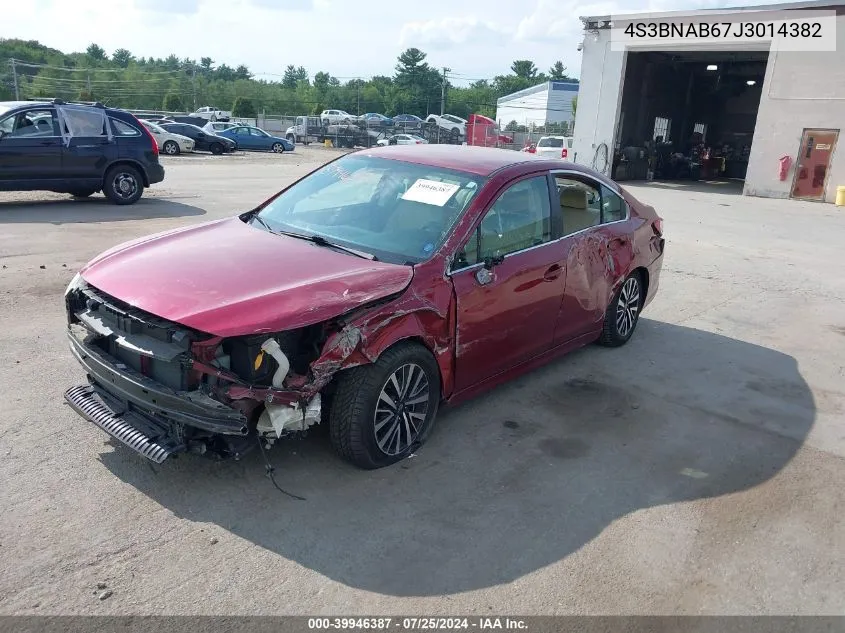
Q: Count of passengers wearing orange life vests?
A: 0